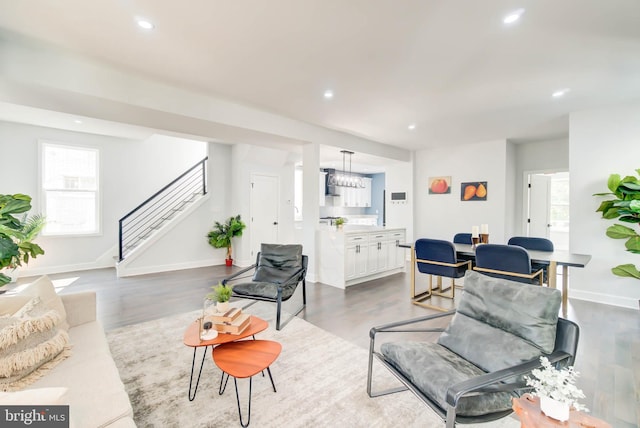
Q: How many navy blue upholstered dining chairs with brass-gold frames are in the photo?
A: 4